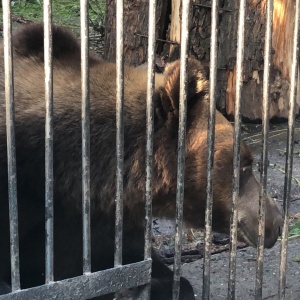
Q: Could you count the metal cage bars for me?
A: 10